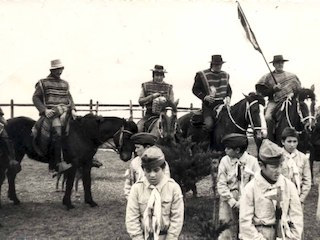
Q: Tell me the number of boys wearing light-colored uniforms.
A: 5